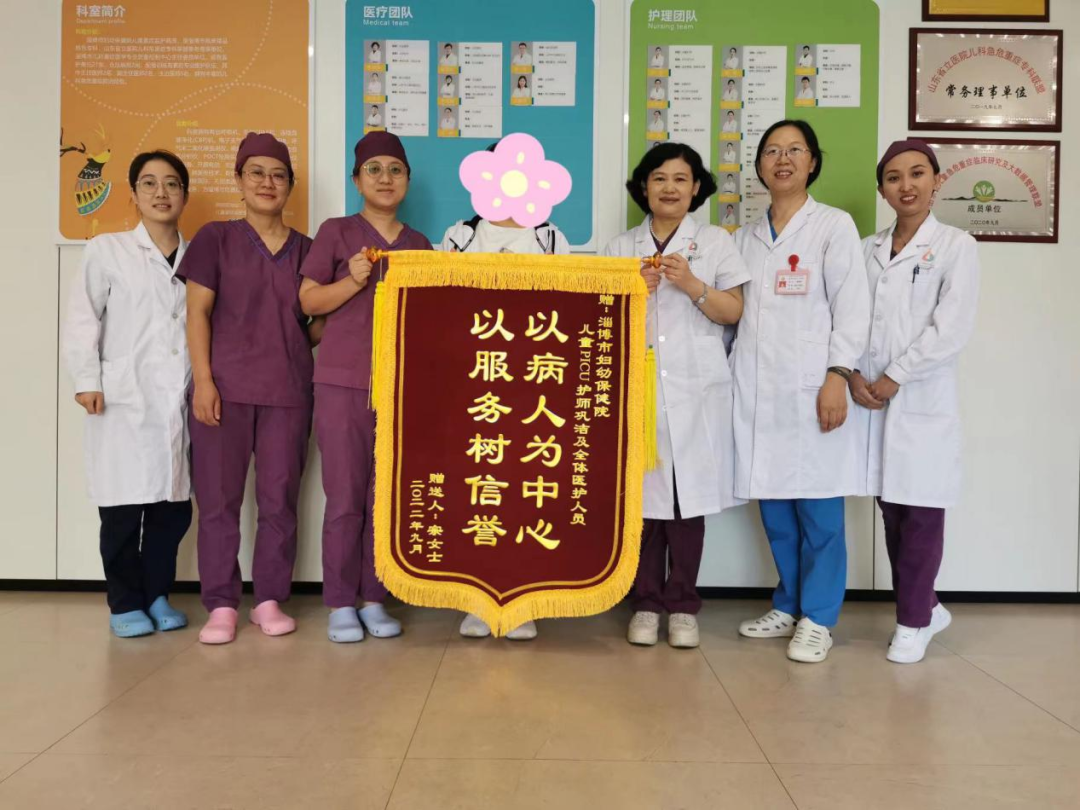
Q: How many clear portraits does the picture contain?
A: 6